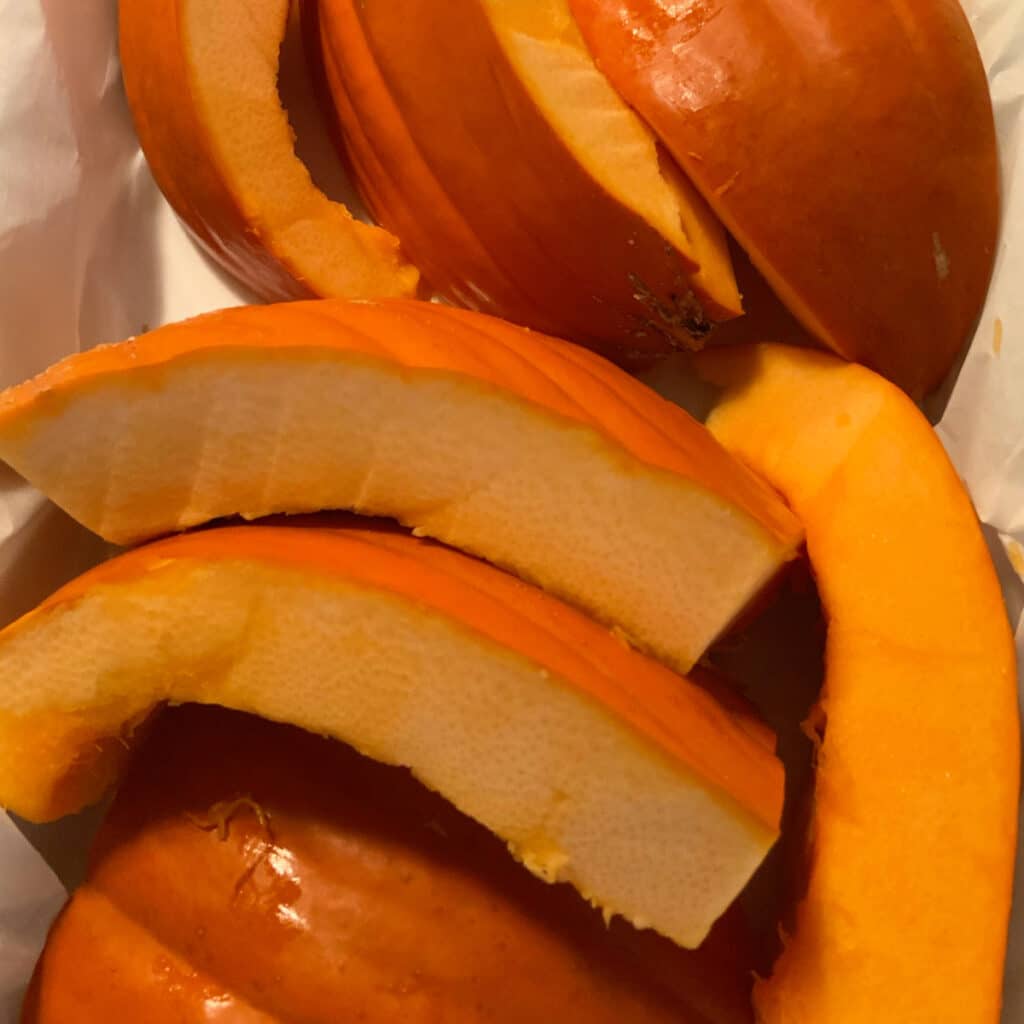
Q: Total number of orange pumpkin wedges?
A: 7